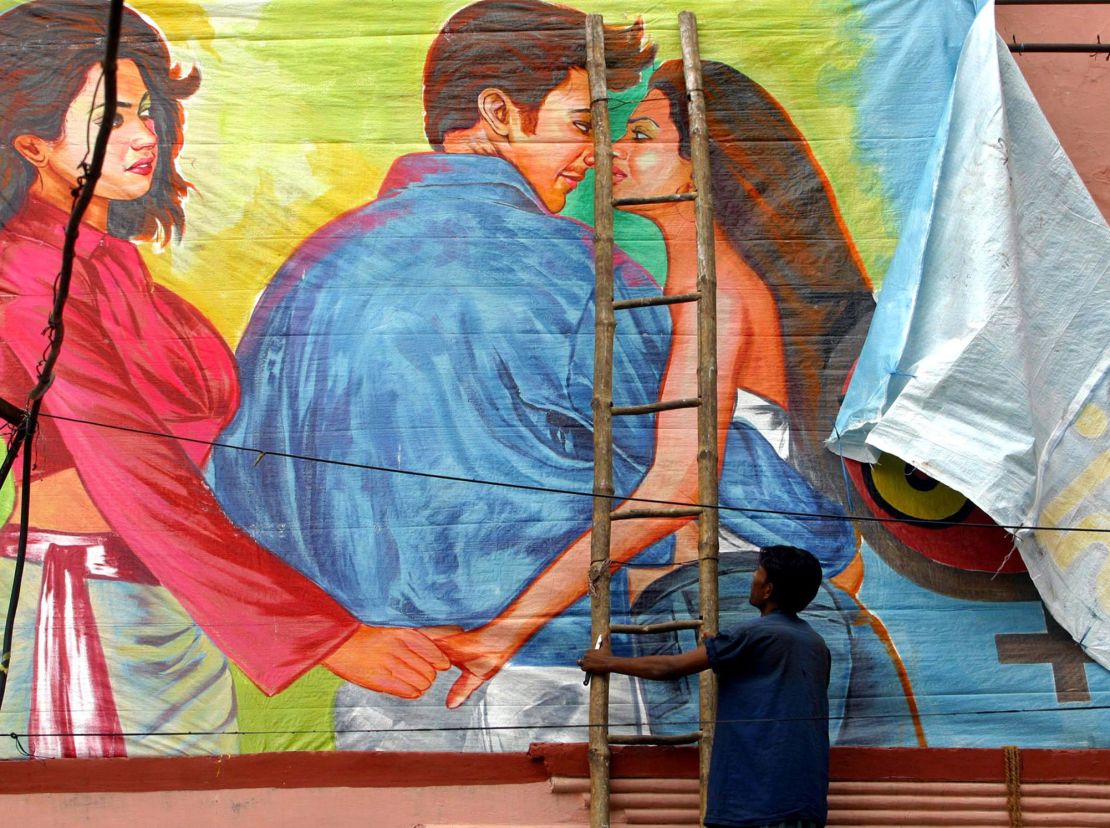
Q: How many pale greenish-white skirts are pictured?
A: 1